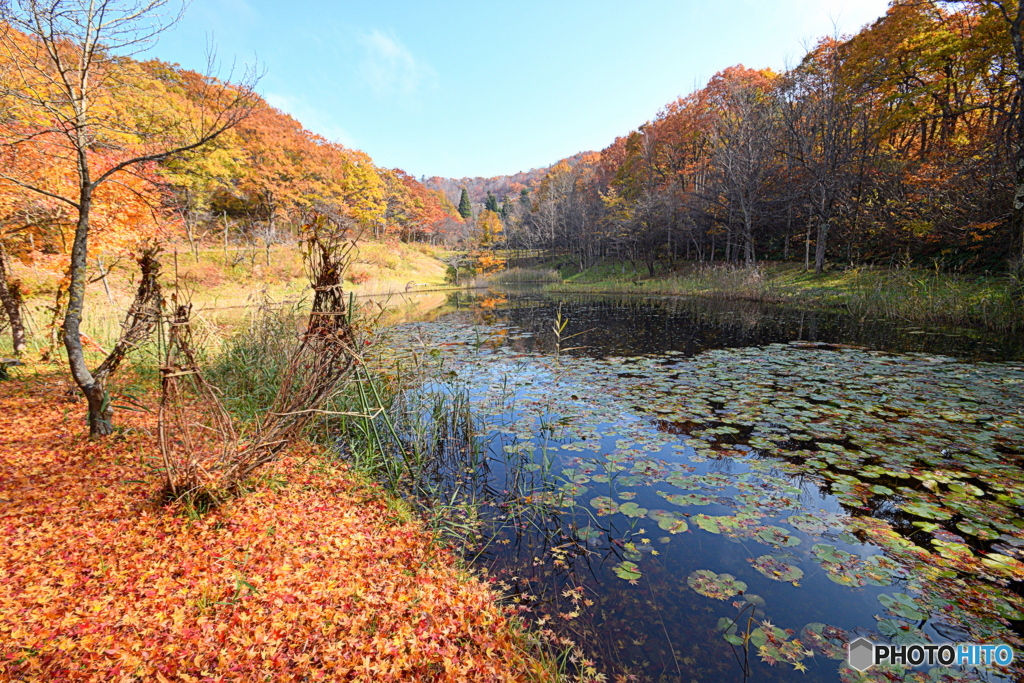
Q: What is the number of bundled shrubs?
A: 3